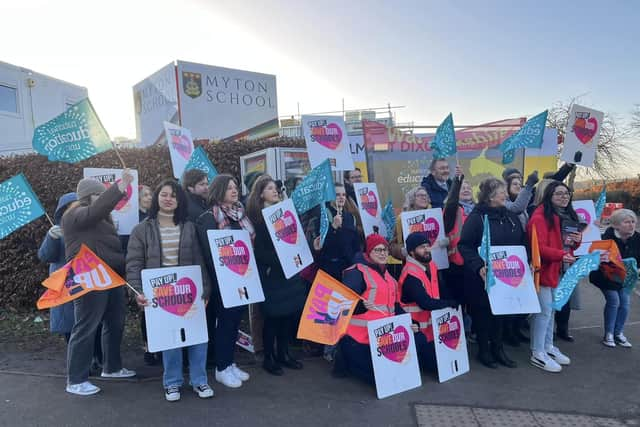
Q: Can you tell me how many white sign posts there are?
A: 13